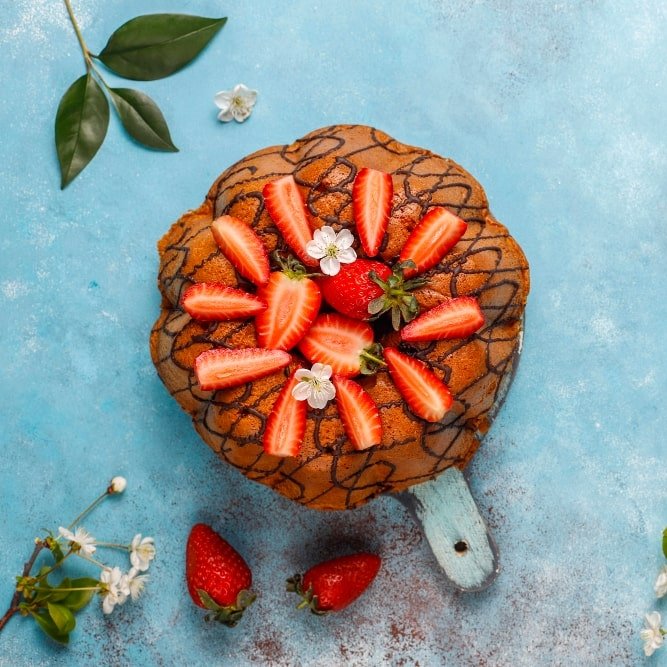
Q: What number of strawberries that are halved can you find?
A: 2